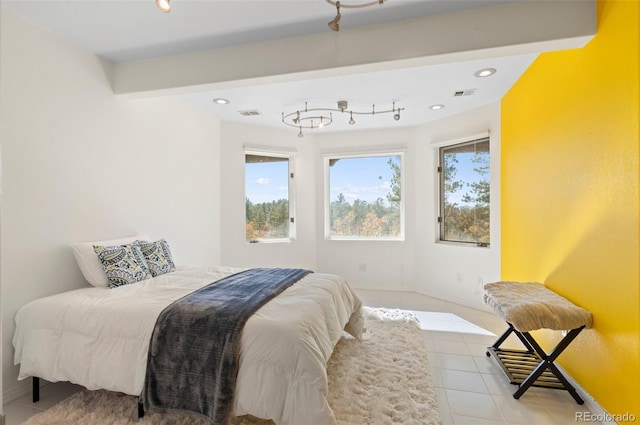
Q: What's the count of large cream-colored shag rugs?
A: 1